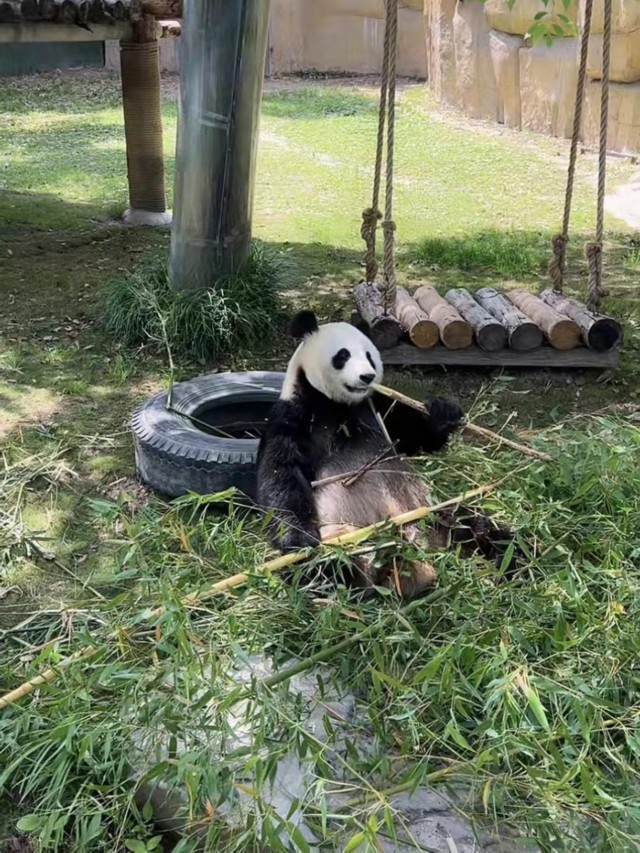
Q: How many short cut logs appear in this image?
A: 7